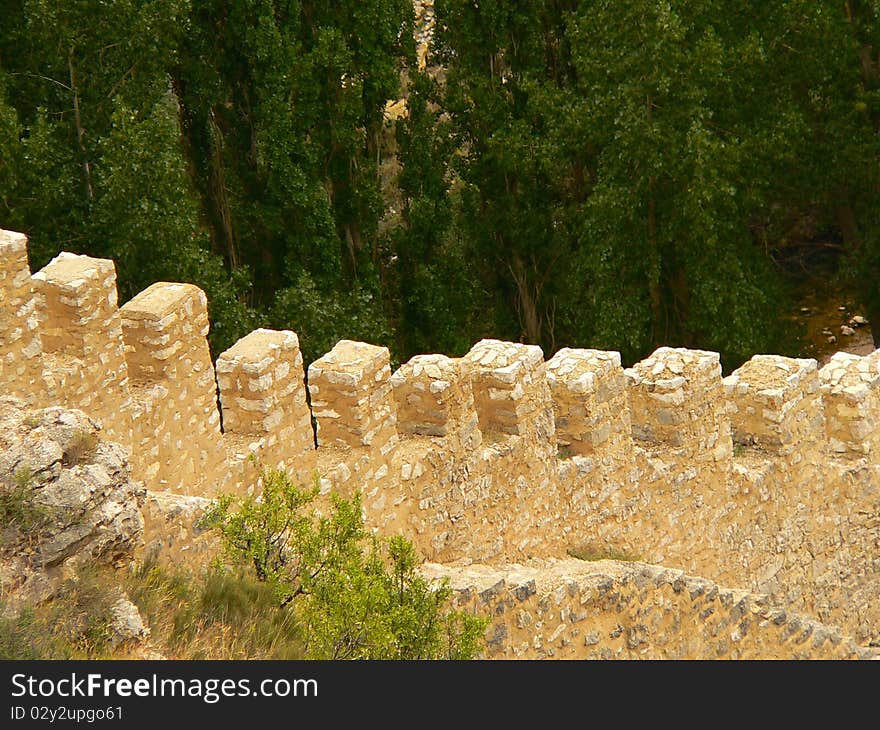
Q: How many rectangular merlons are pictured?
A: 11